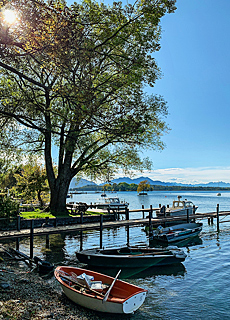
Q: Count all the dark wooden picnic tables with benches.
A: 1